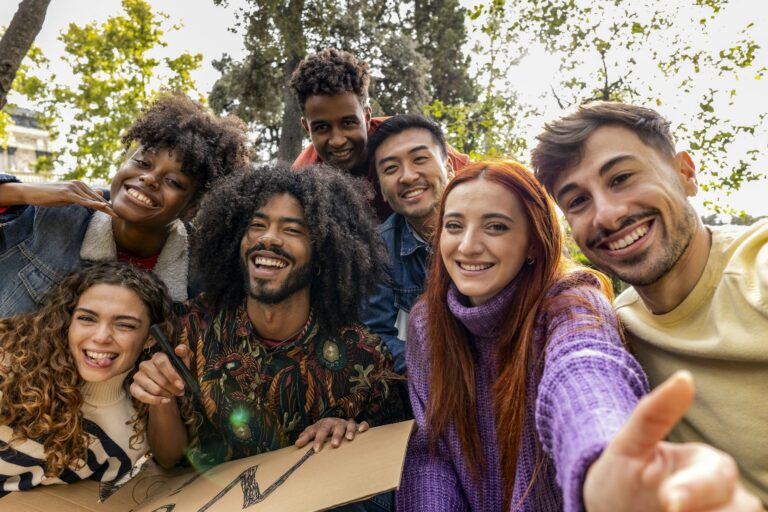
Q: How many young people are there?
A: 7